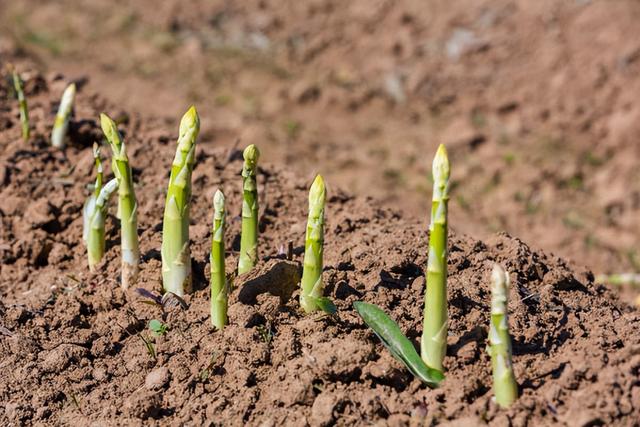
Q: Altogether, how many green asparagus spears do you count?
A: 11